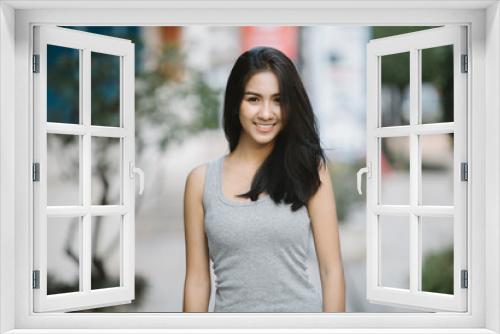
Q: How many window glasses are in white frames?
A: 12